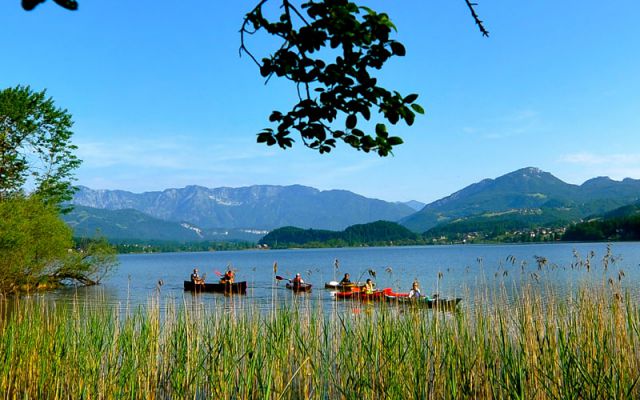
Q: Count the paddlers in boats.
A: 6